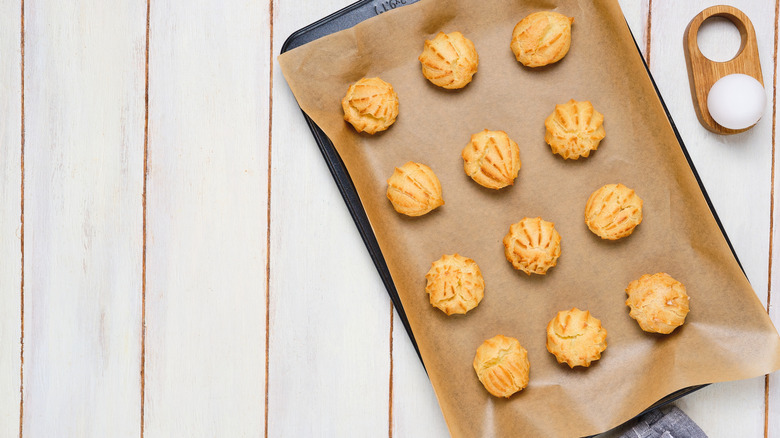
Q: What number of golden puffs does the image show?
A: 12